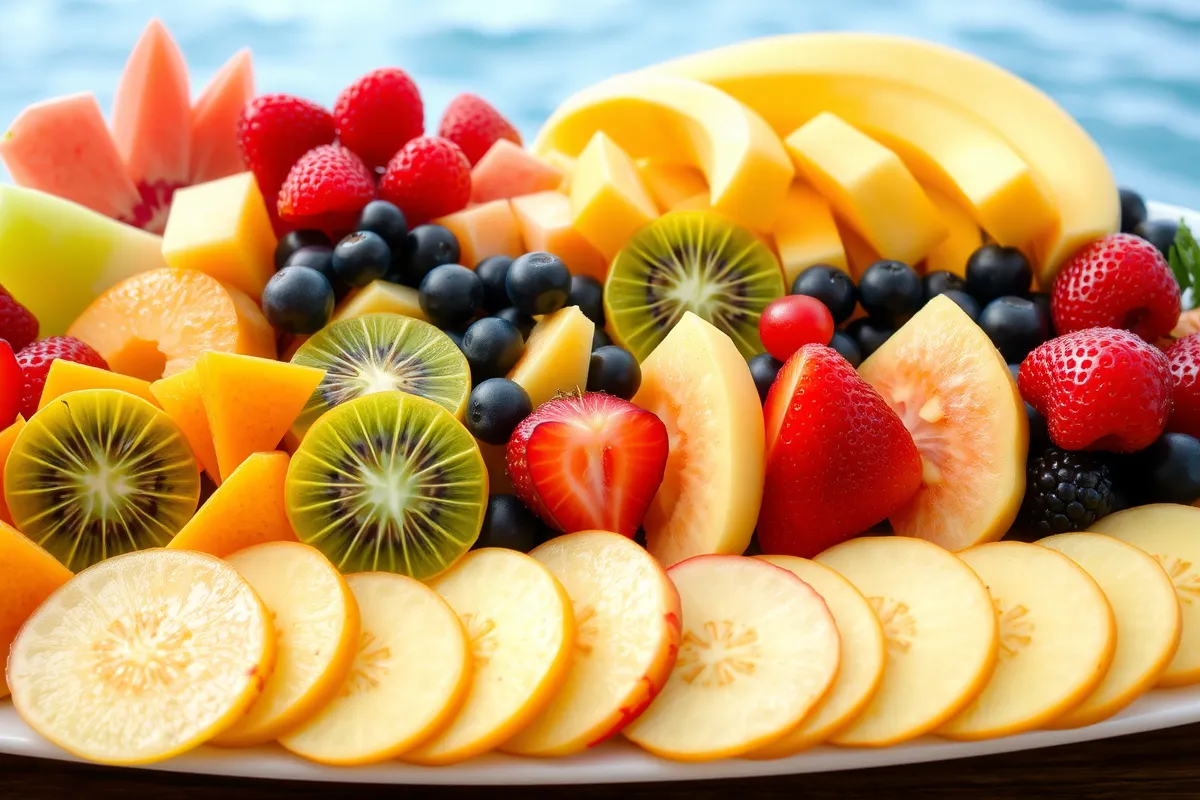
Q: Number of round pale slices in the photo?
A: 11